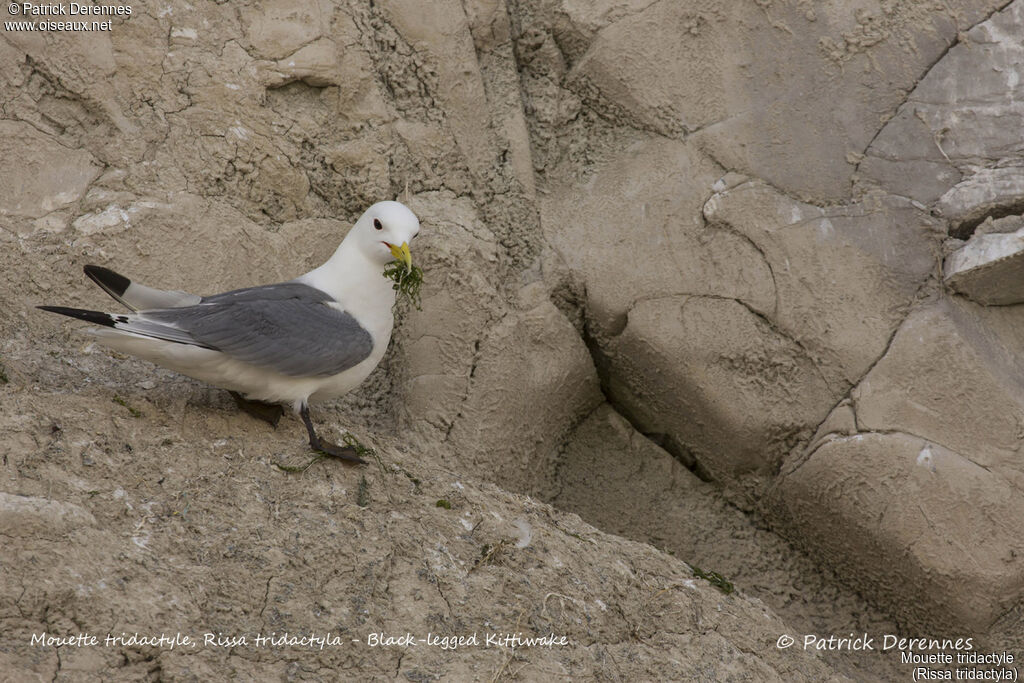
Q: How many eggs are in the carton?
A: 0